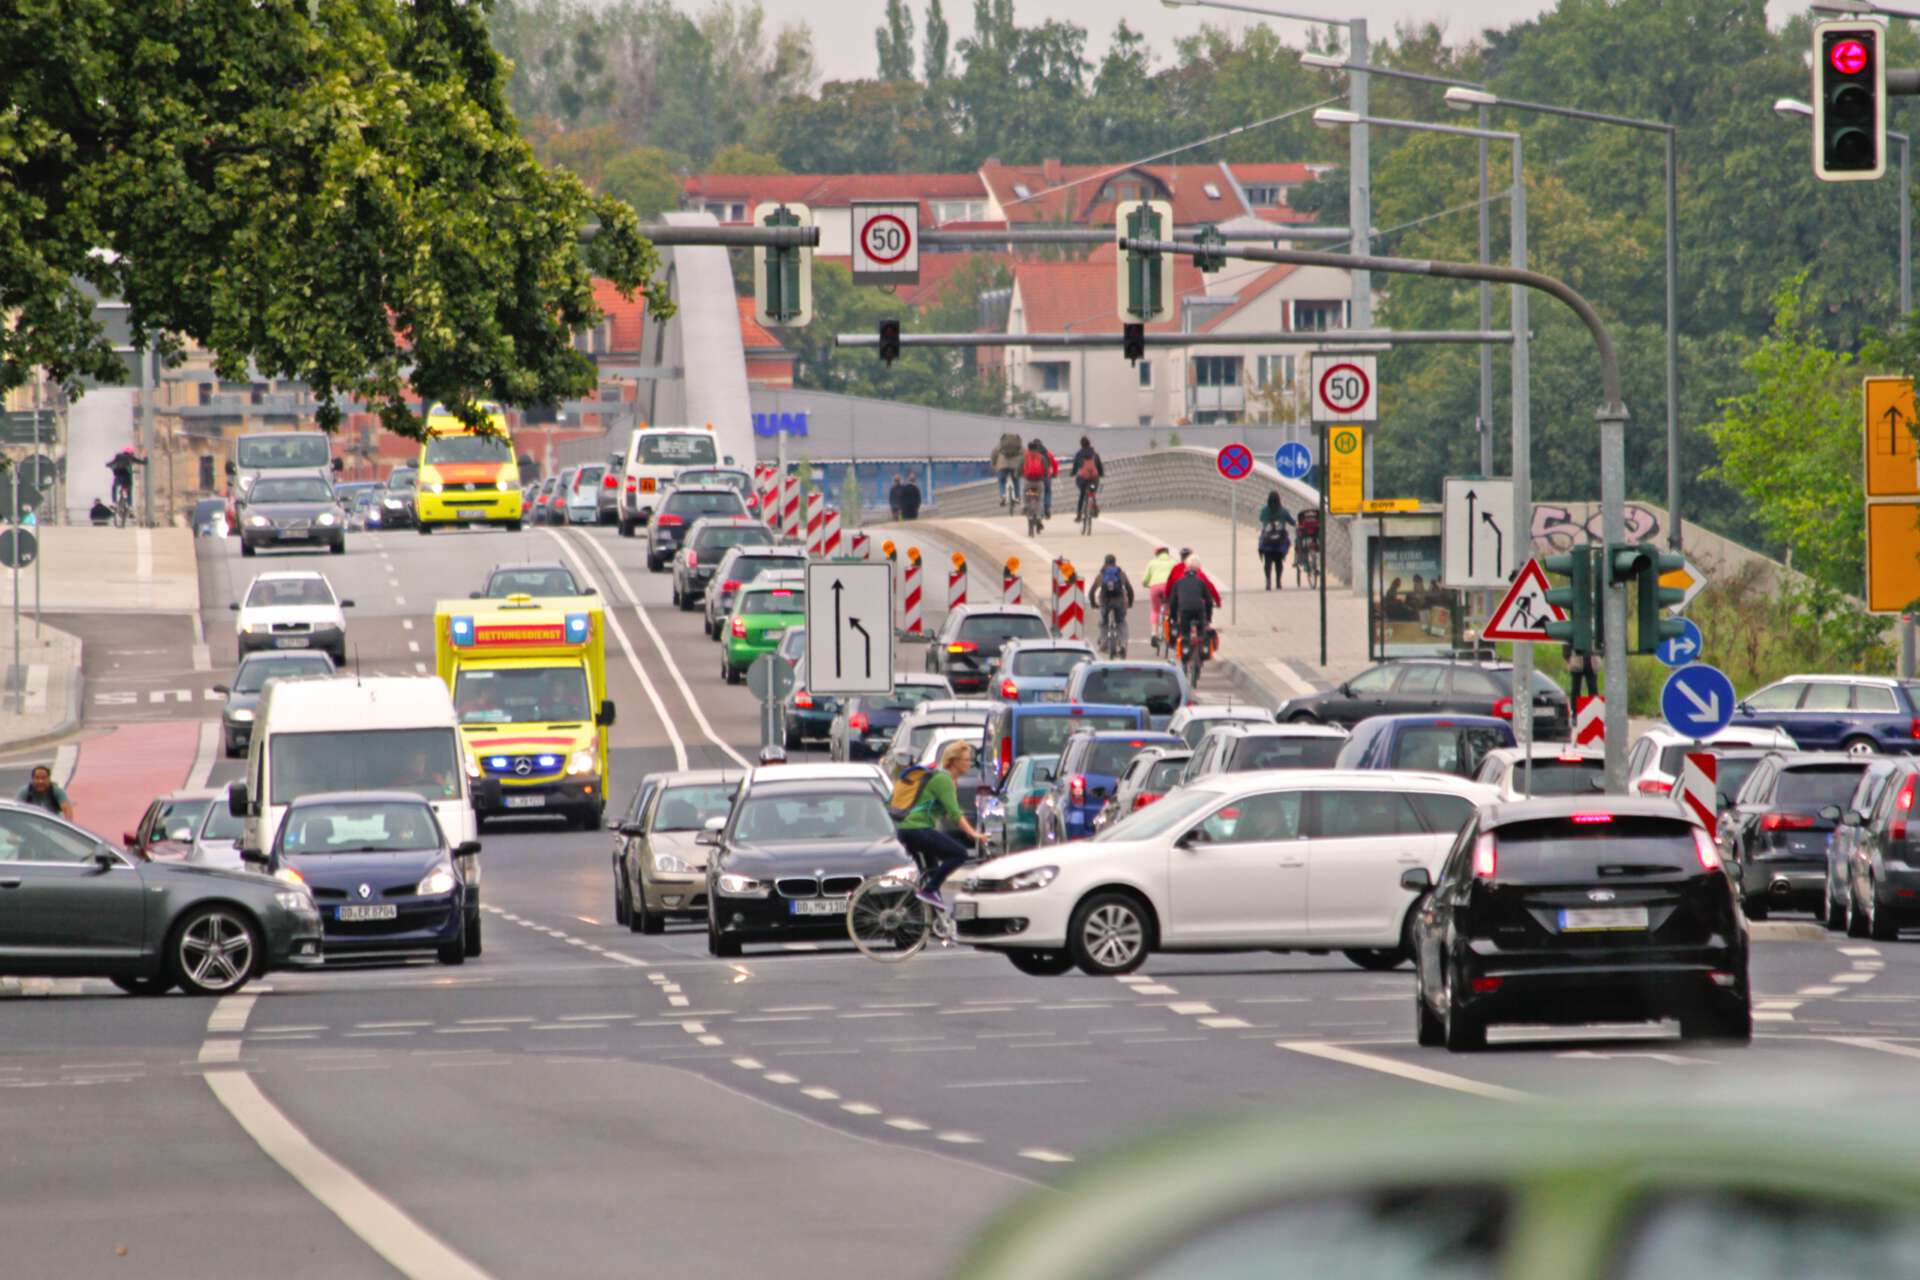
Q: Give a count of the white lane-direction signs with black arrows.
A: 2